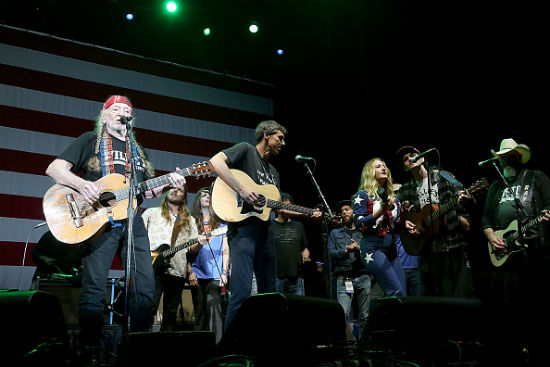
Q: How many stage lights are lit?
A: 5